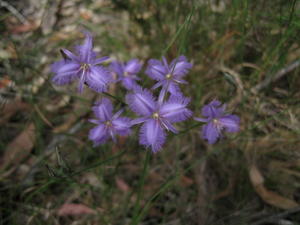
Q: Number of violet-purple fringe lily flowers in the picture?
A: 6